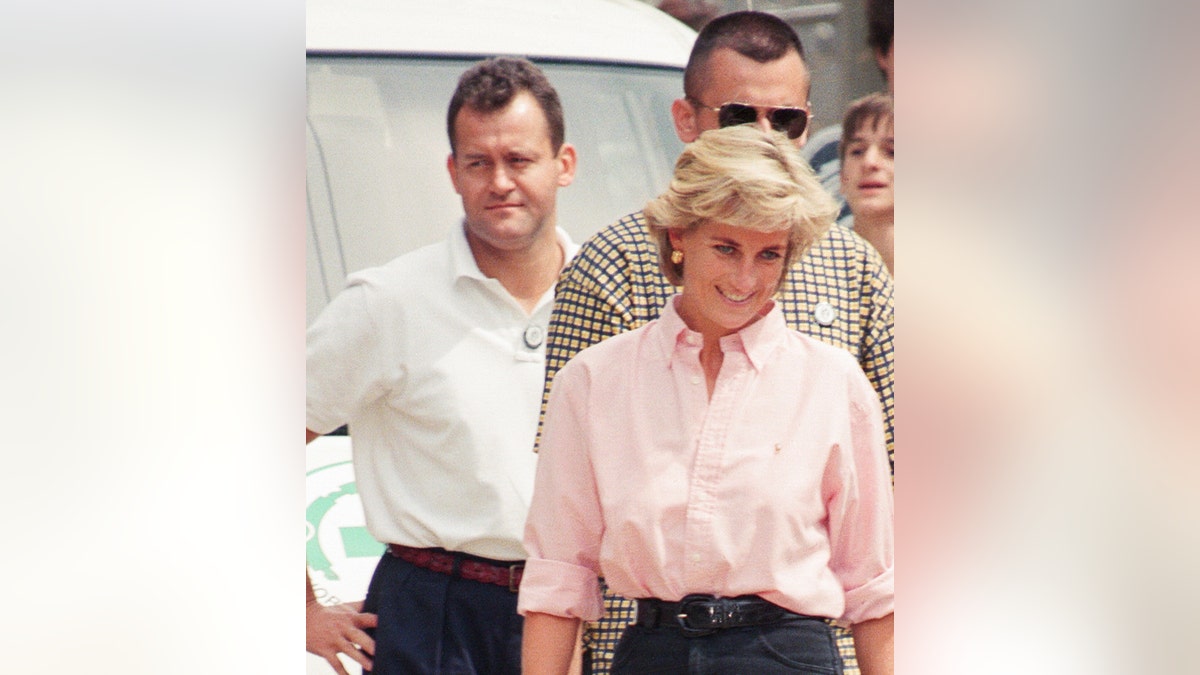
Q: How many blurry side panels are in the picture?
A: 2